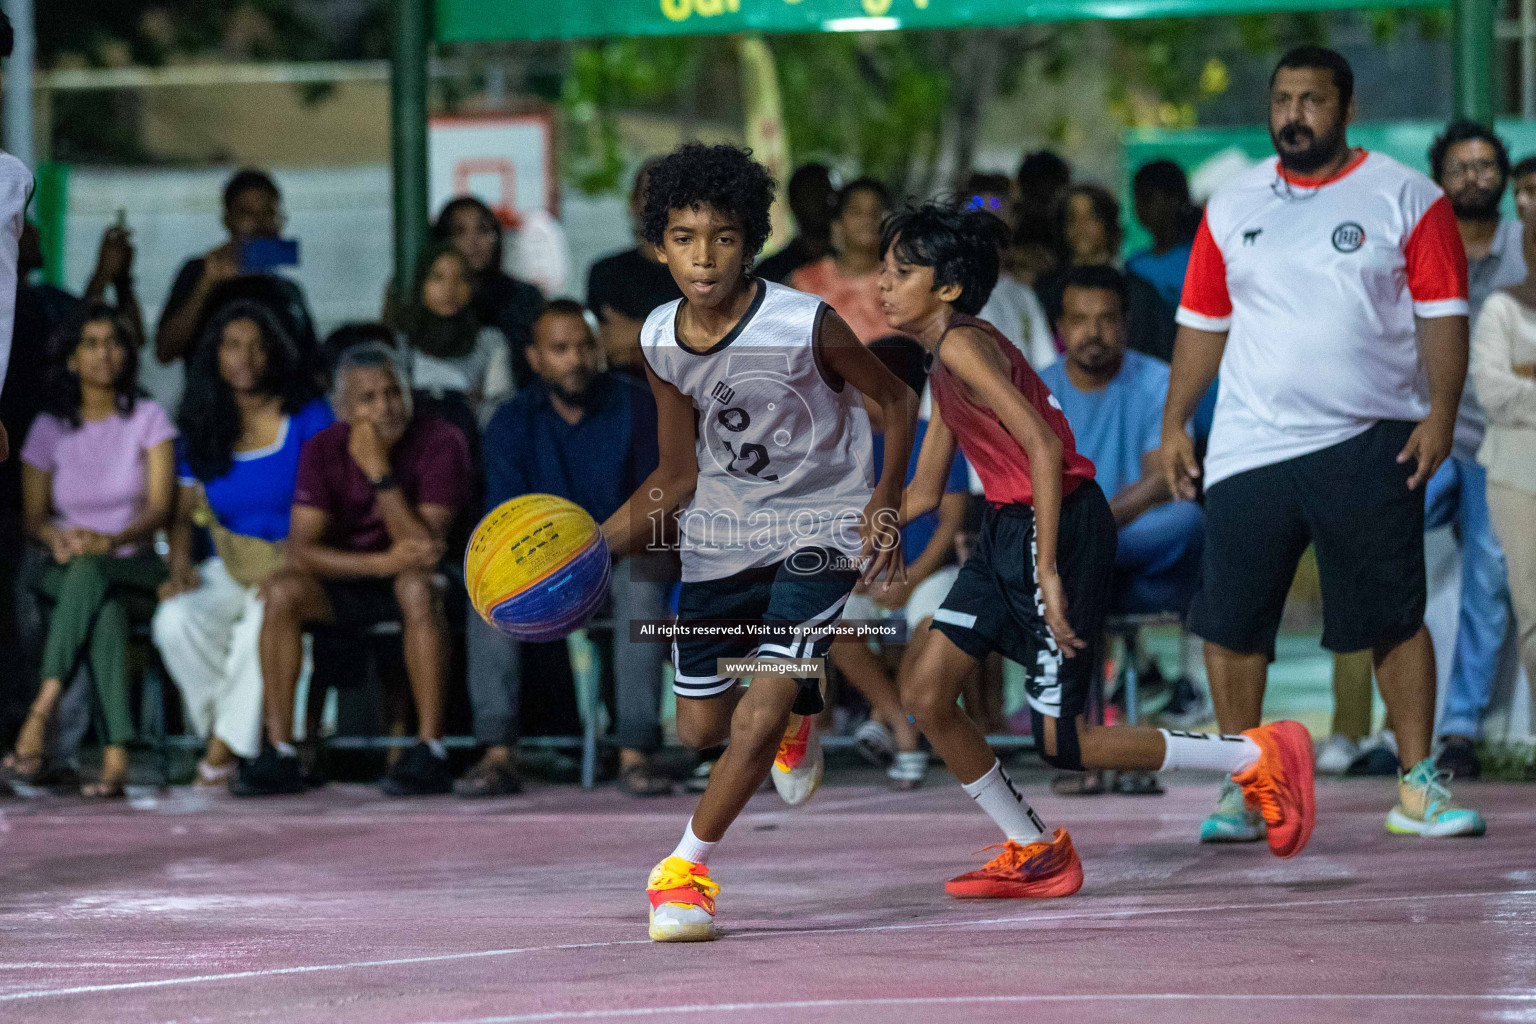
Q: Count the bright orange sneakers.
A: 2